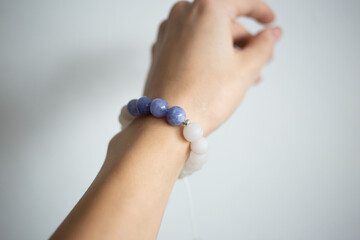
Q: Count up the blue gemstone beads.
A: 4